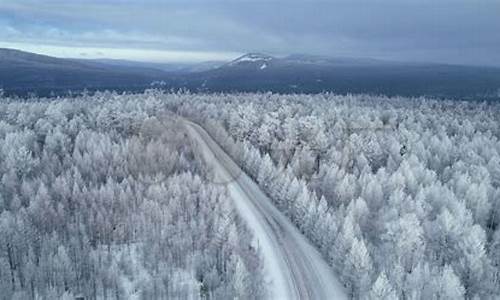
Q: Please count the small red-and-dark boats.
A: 0